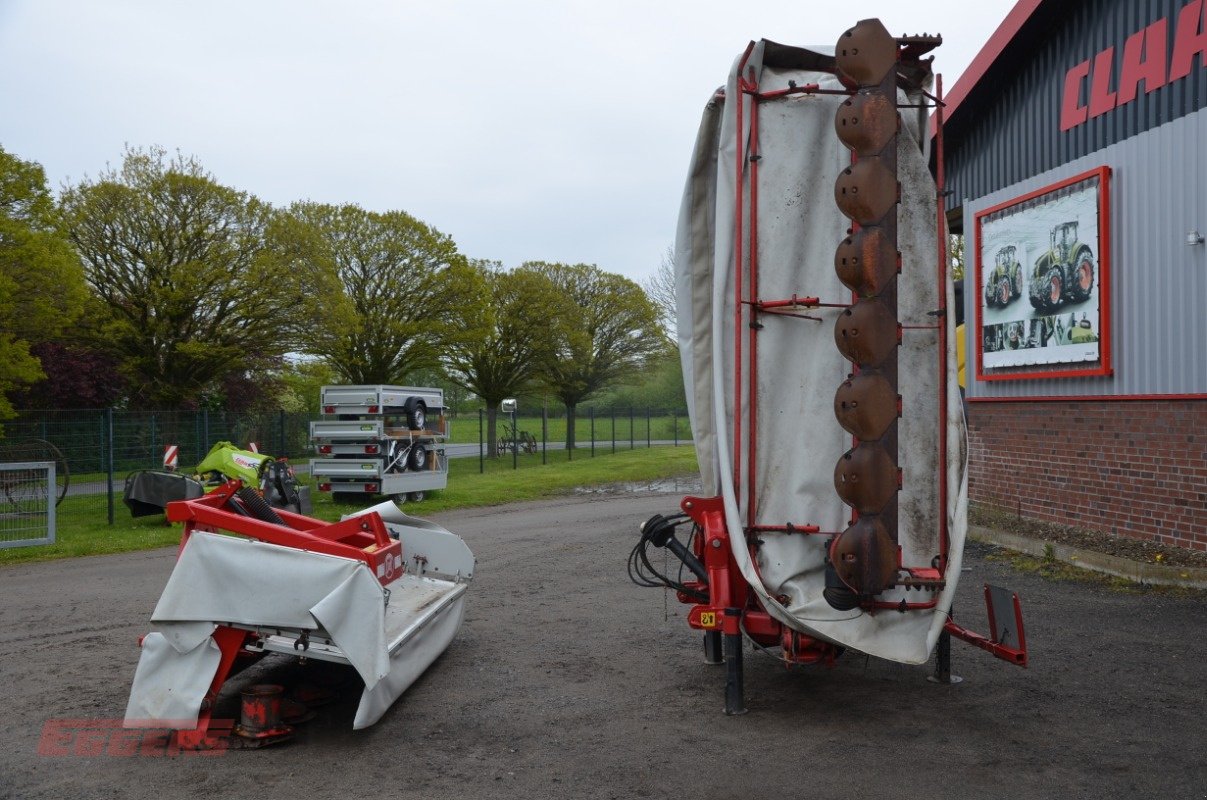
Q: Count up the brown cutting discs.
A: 8